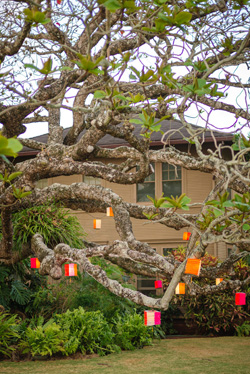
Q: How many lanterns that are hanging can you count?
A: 11